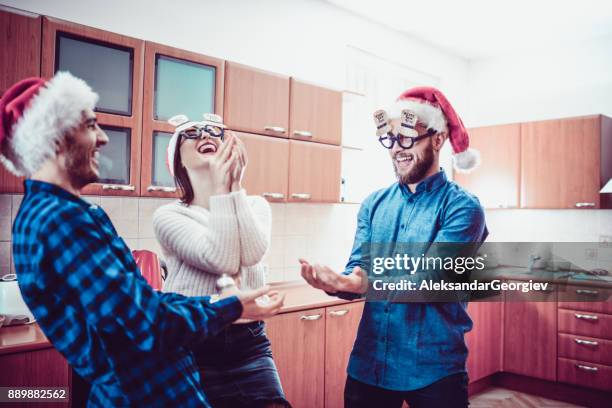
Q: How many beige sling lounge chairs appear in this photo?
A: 0